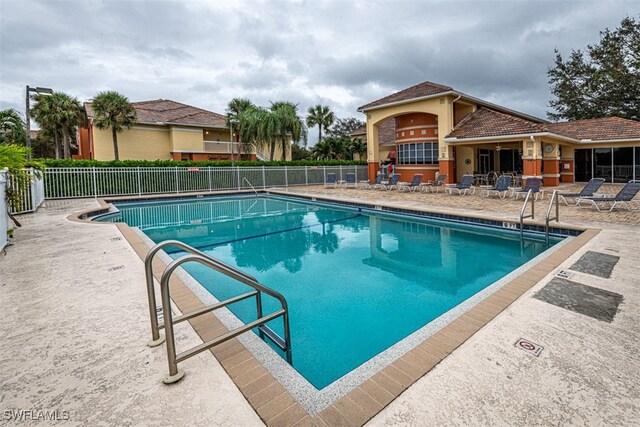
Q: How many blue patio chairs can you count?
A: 11